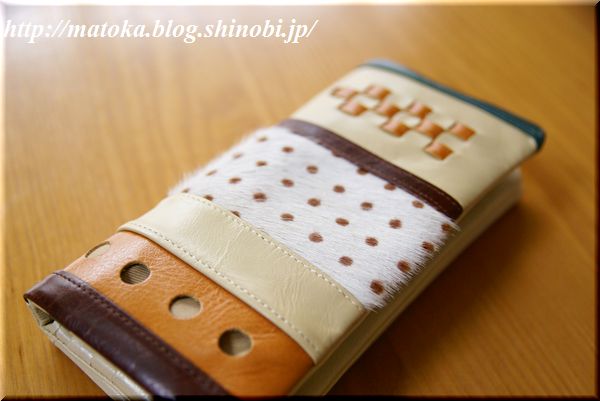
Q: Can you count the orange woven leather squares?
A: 9